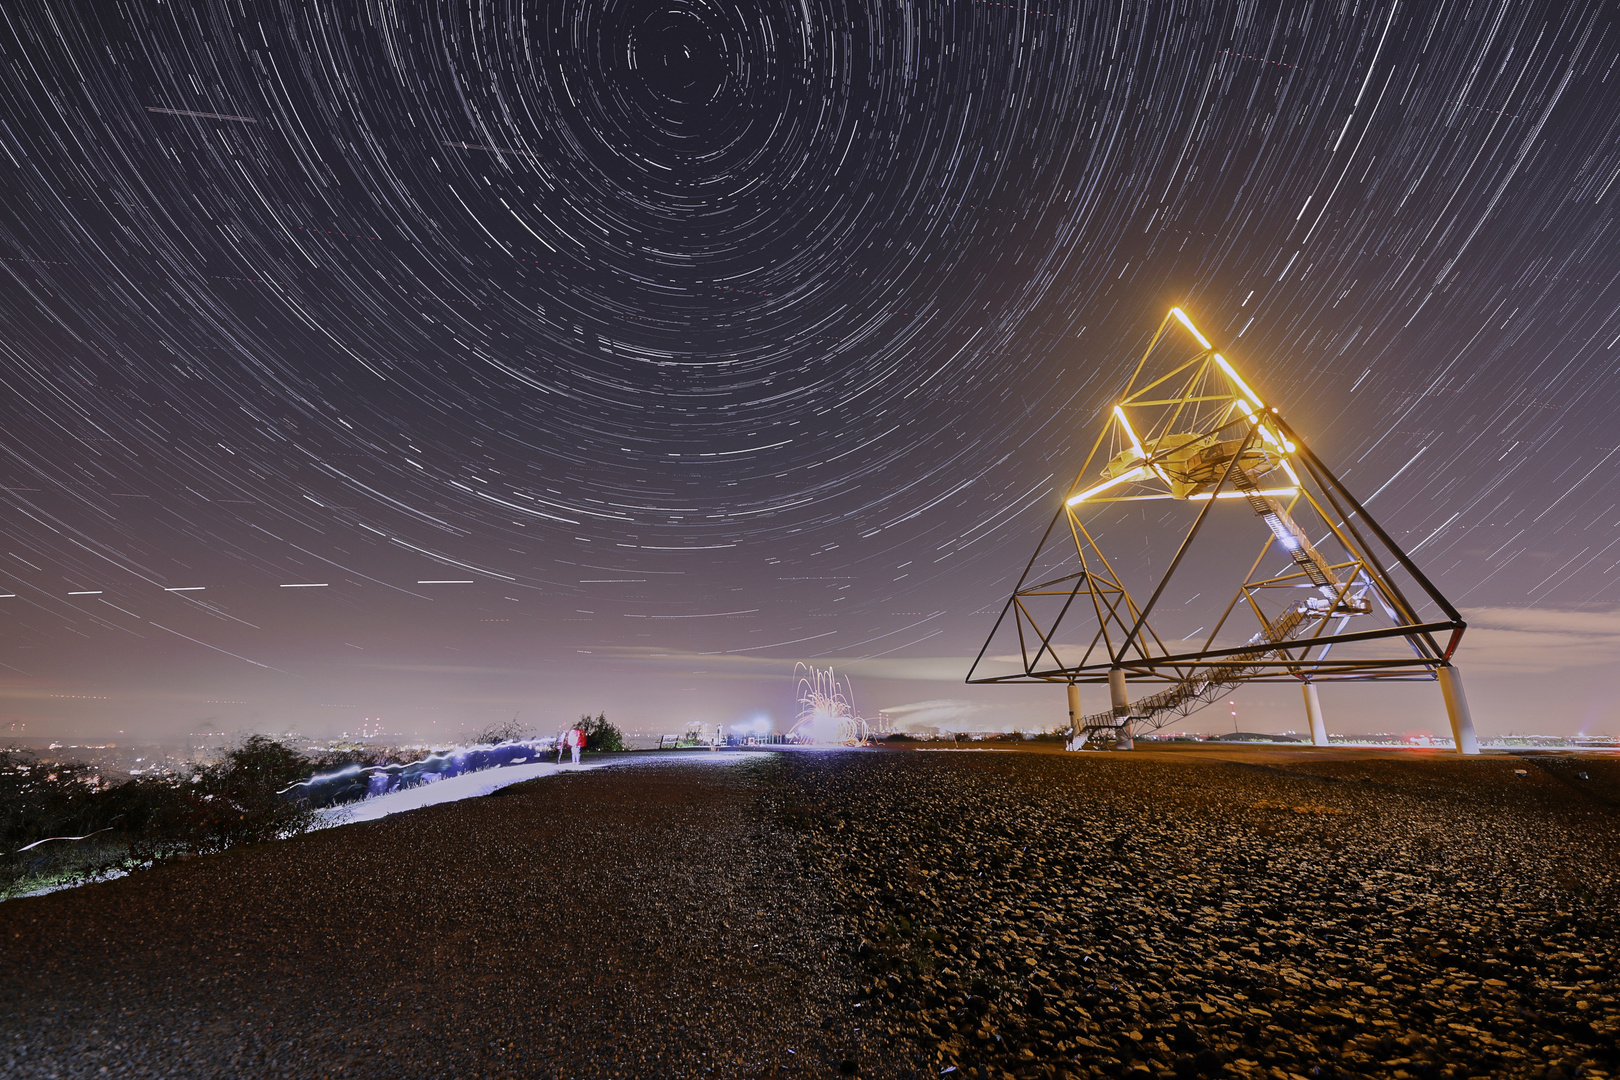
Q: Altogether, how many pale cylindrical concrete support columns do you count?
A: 4